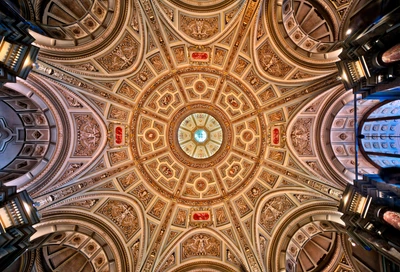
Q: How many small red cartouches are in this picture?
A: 4